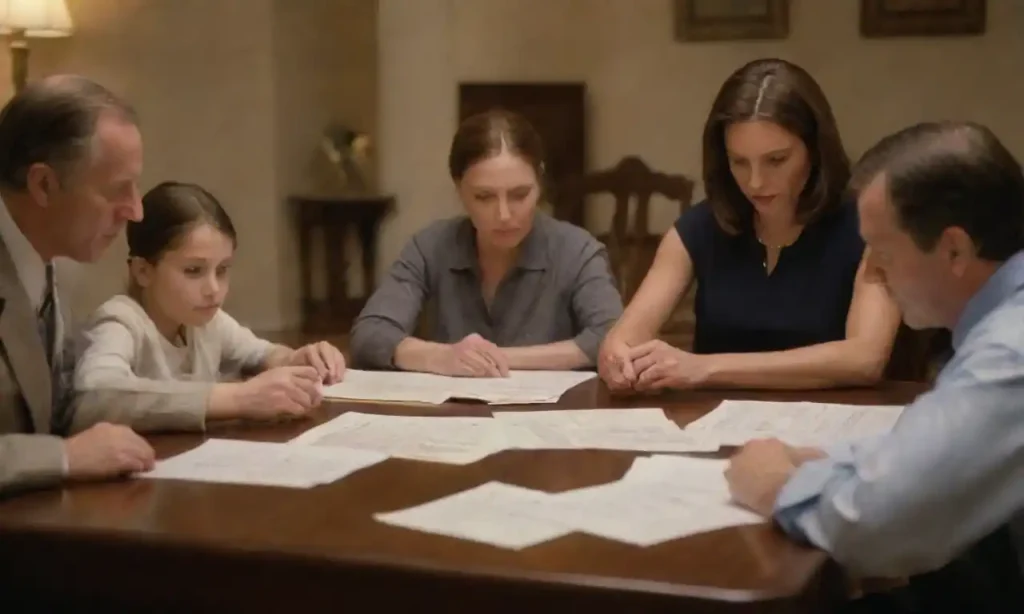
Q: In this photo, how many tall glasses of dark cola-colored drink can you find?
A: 0